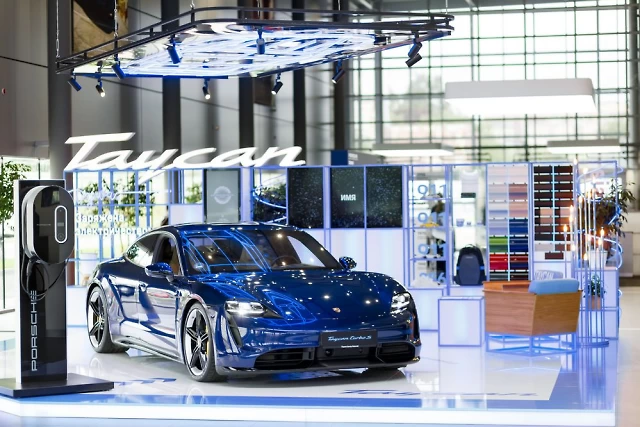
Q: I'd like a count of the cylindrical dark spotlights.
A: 10